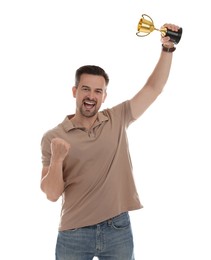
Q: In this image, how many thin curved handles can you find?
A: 2